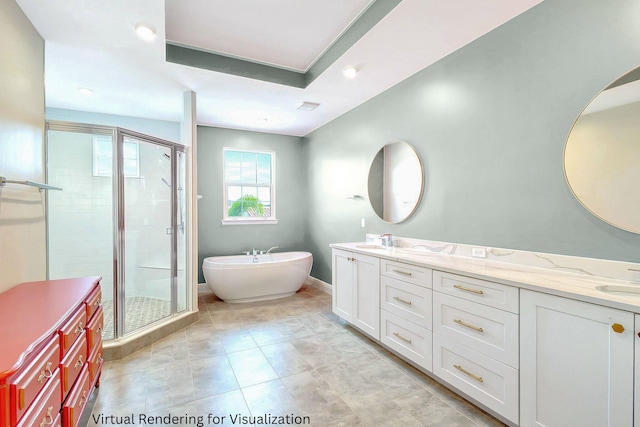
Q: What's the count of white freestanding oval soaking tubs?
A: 1